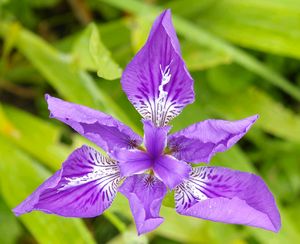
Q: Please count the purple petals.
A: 6